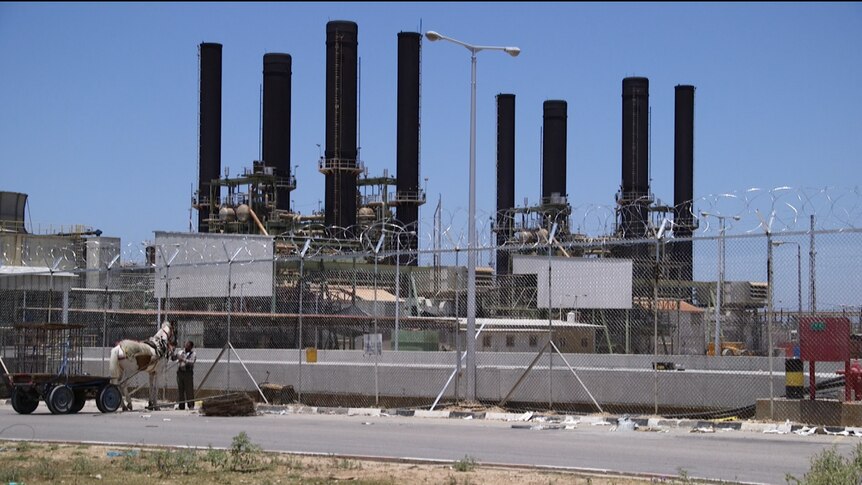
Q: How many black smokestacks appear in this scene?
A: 8